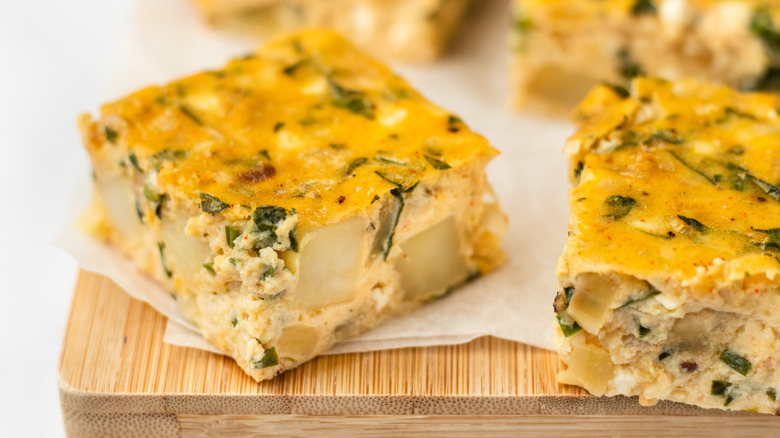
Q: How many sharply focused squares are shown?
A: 2